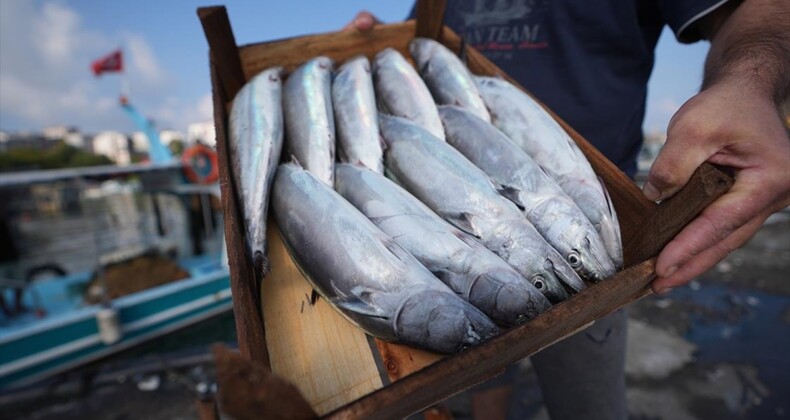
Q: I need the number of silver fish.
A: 10